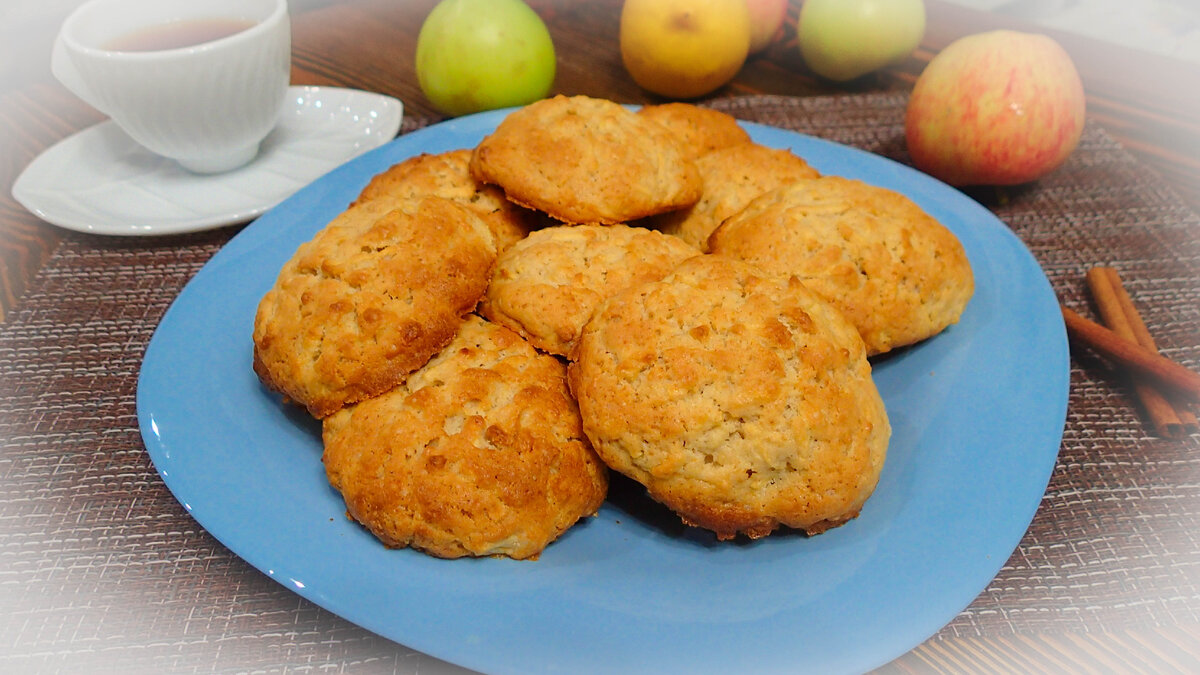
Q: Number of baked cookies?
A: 9